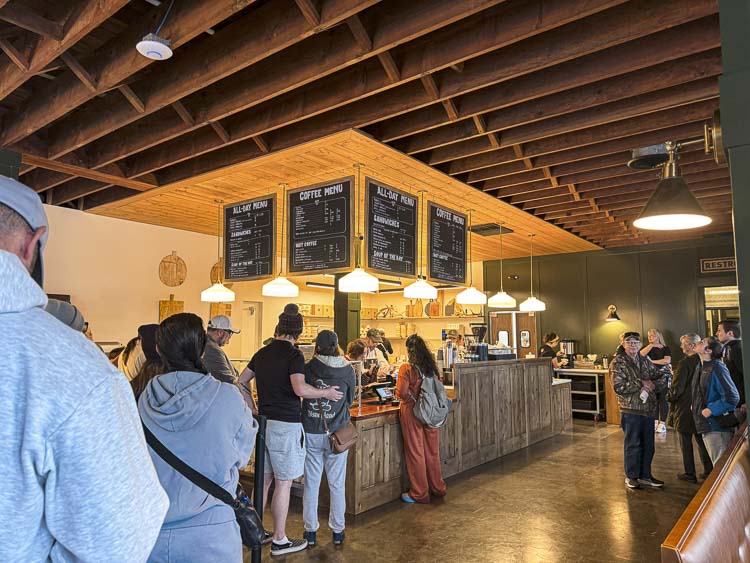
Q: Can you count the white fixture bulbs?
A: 7